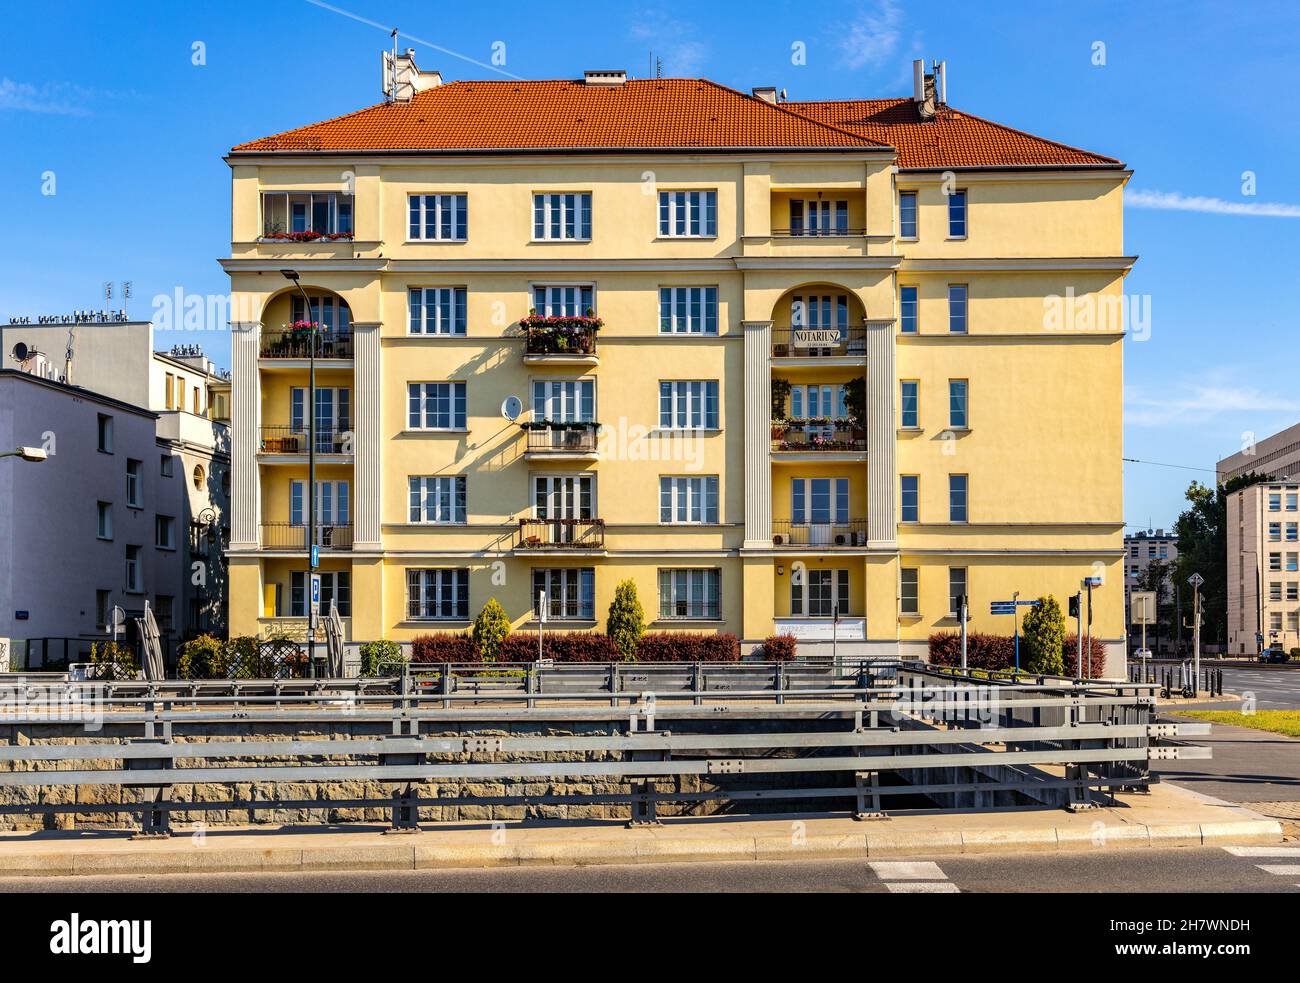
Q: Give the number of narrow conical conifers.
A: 3